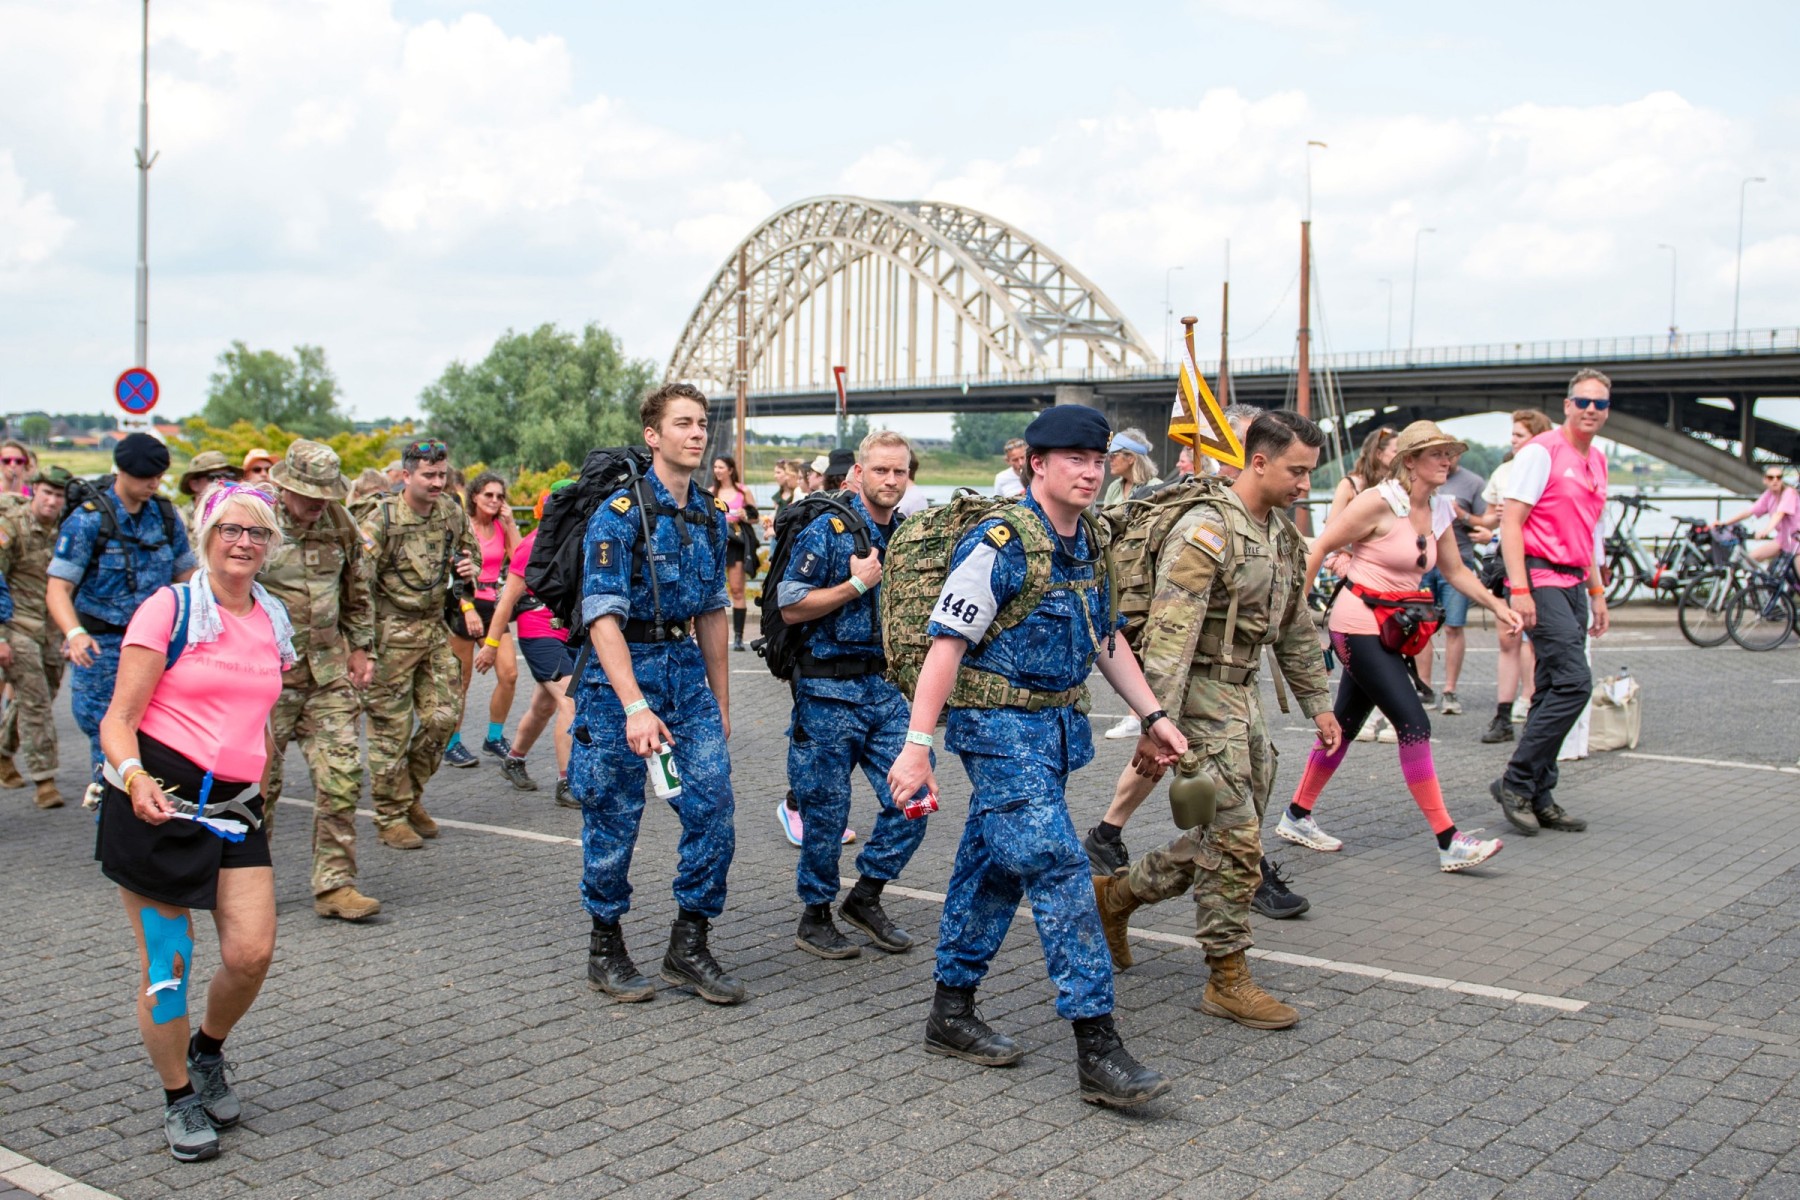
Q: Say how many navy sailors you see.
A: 4